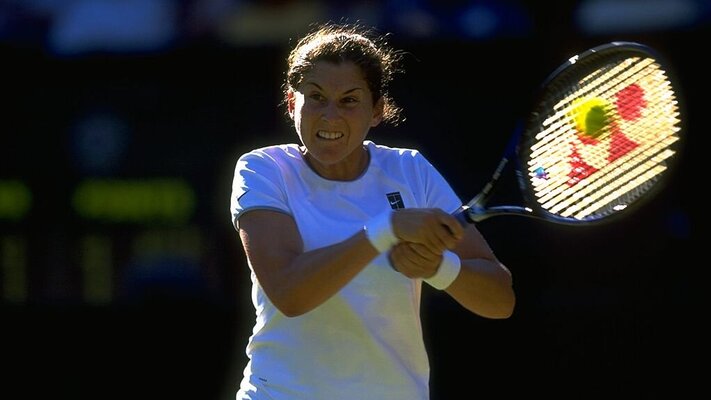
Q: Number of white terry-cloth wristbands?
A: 2